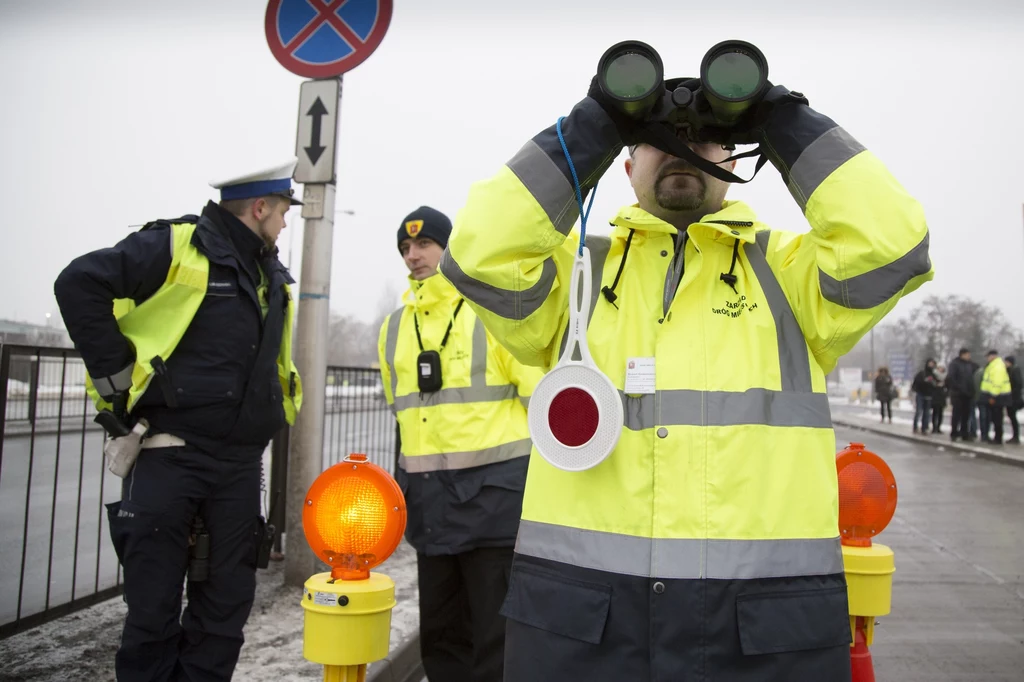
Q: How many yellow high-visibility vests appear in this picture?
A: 4